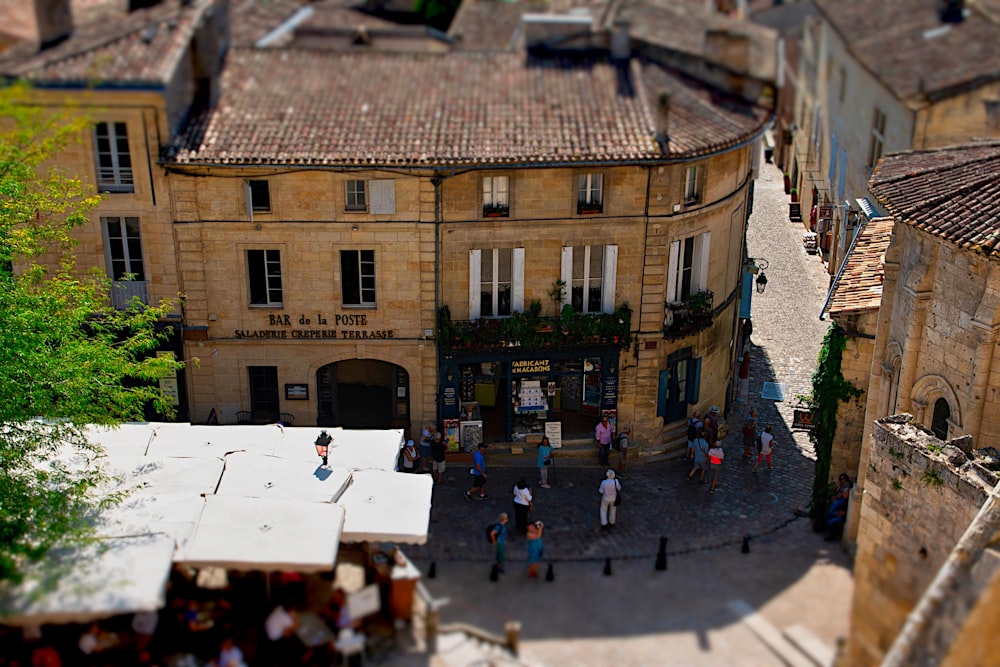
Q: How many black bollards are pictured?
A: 6